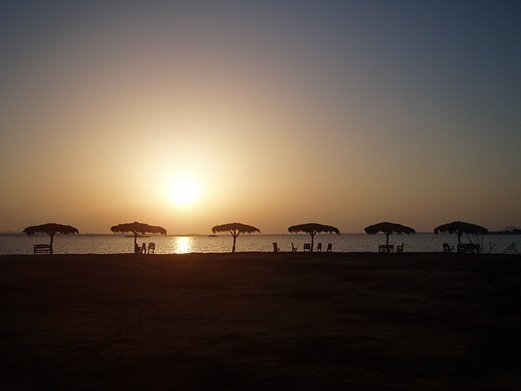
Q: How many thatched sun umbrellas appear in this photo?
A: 6